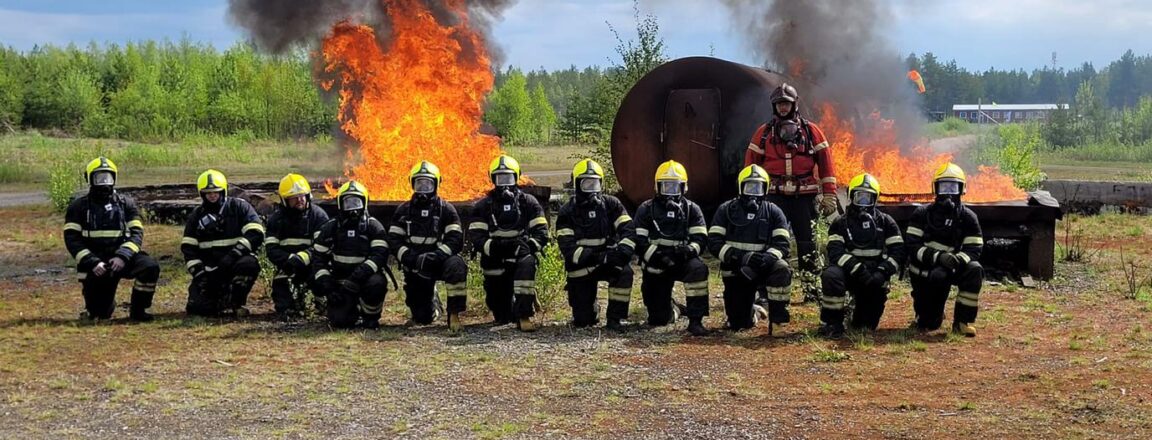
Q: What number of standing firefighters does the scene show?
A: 1